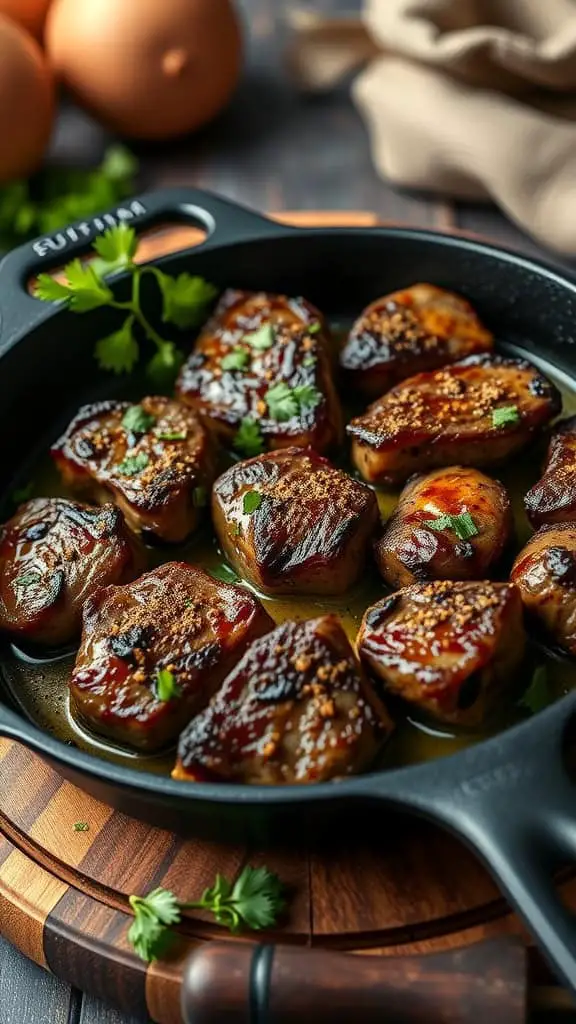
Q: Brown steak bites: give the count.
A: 12